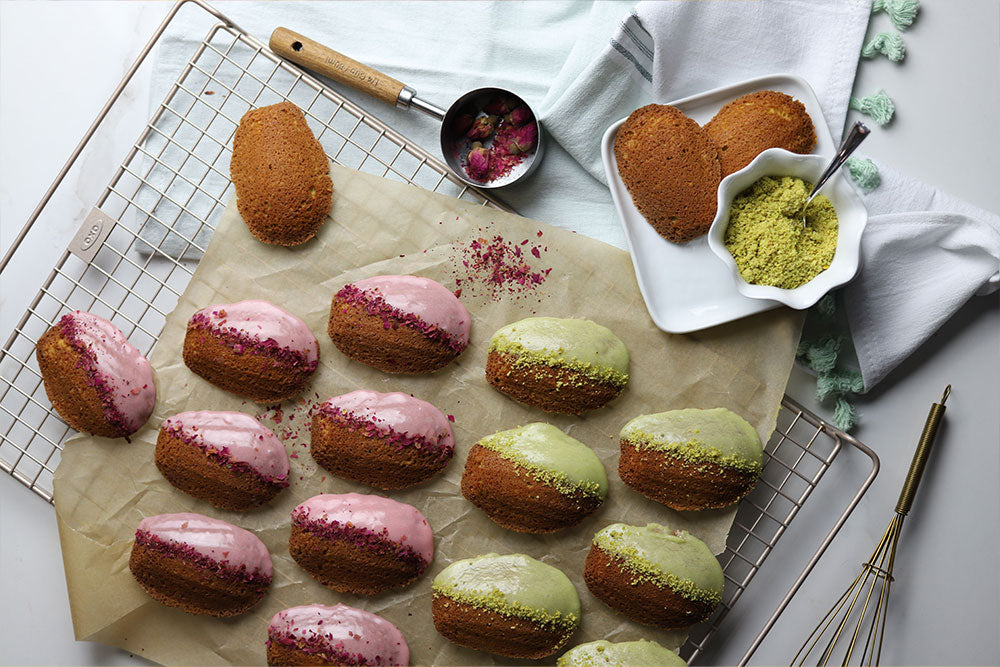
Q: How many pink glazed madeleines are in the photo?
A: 8